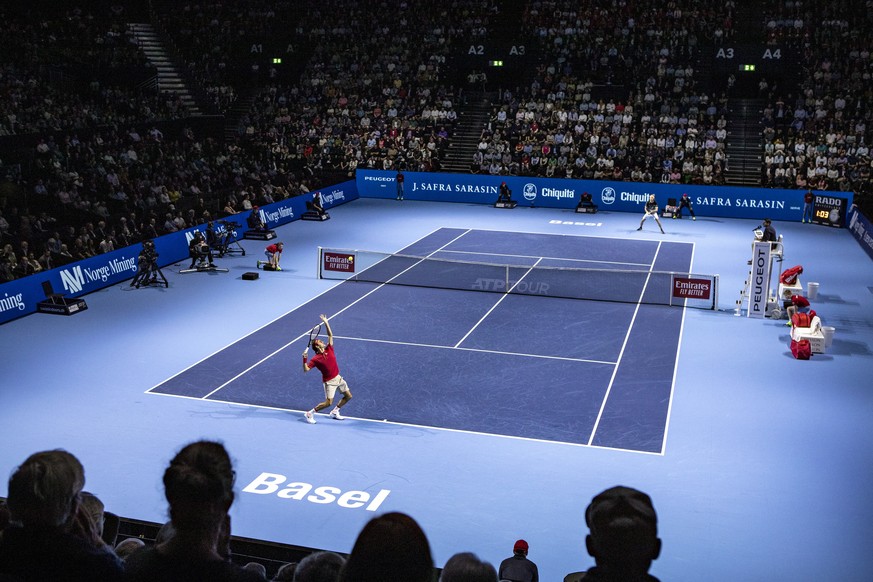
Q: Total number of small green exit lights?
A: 3